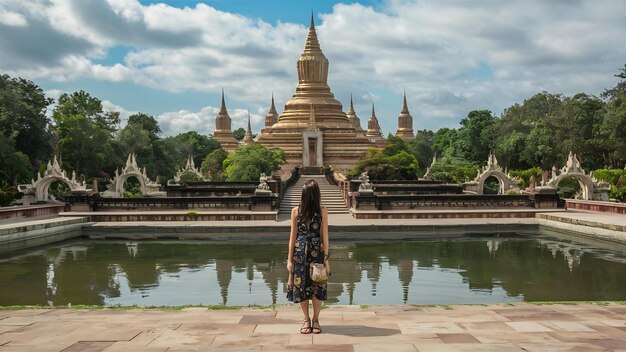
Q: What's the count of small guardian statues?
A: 2